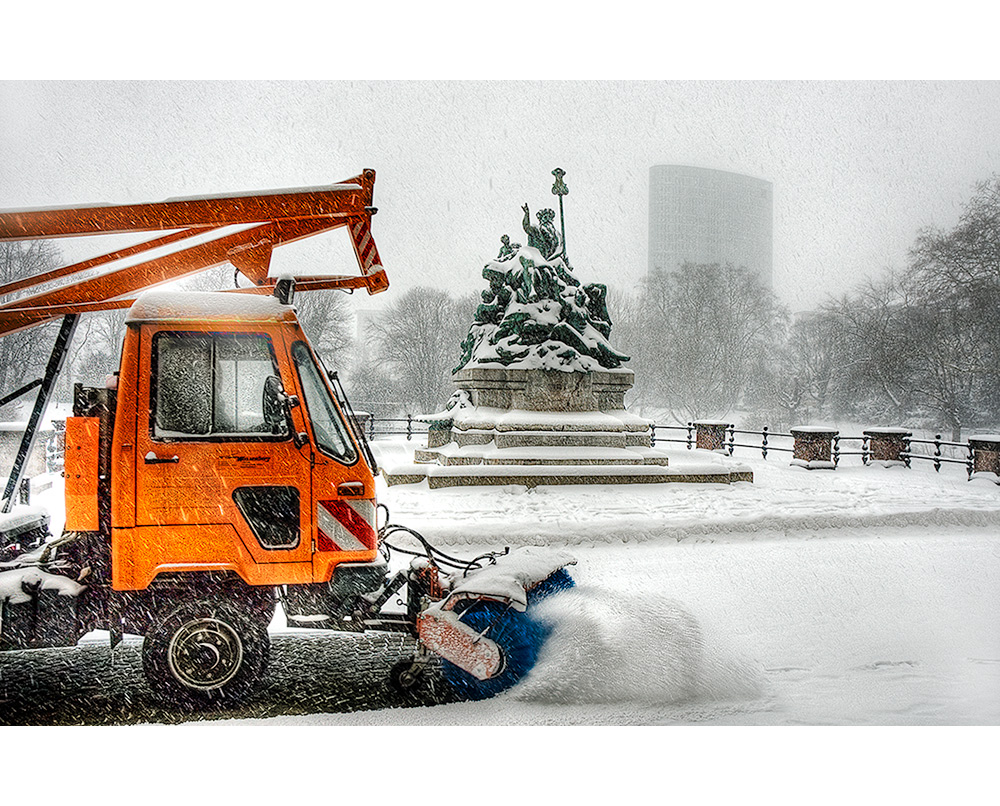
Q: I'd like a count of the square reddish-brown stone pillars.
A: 4